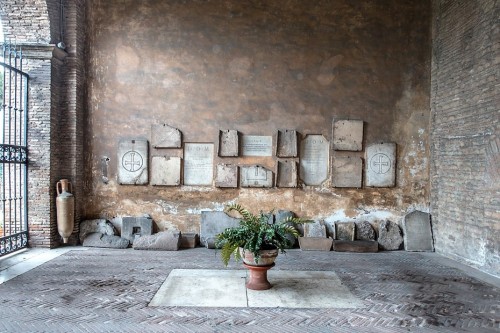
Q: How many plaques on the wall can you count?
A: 14